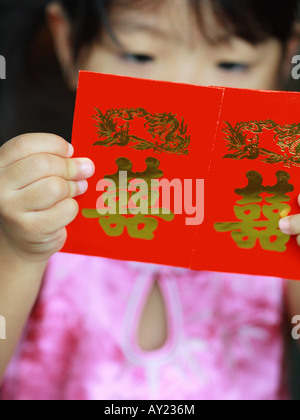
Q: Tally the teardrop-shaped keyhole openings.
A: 1